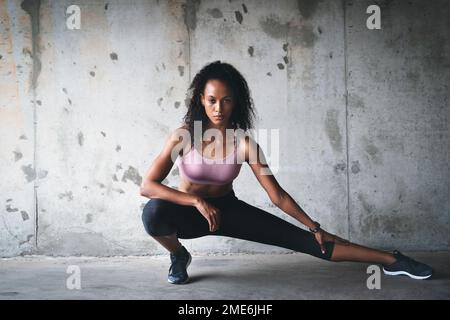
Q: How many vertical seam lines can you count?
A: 3